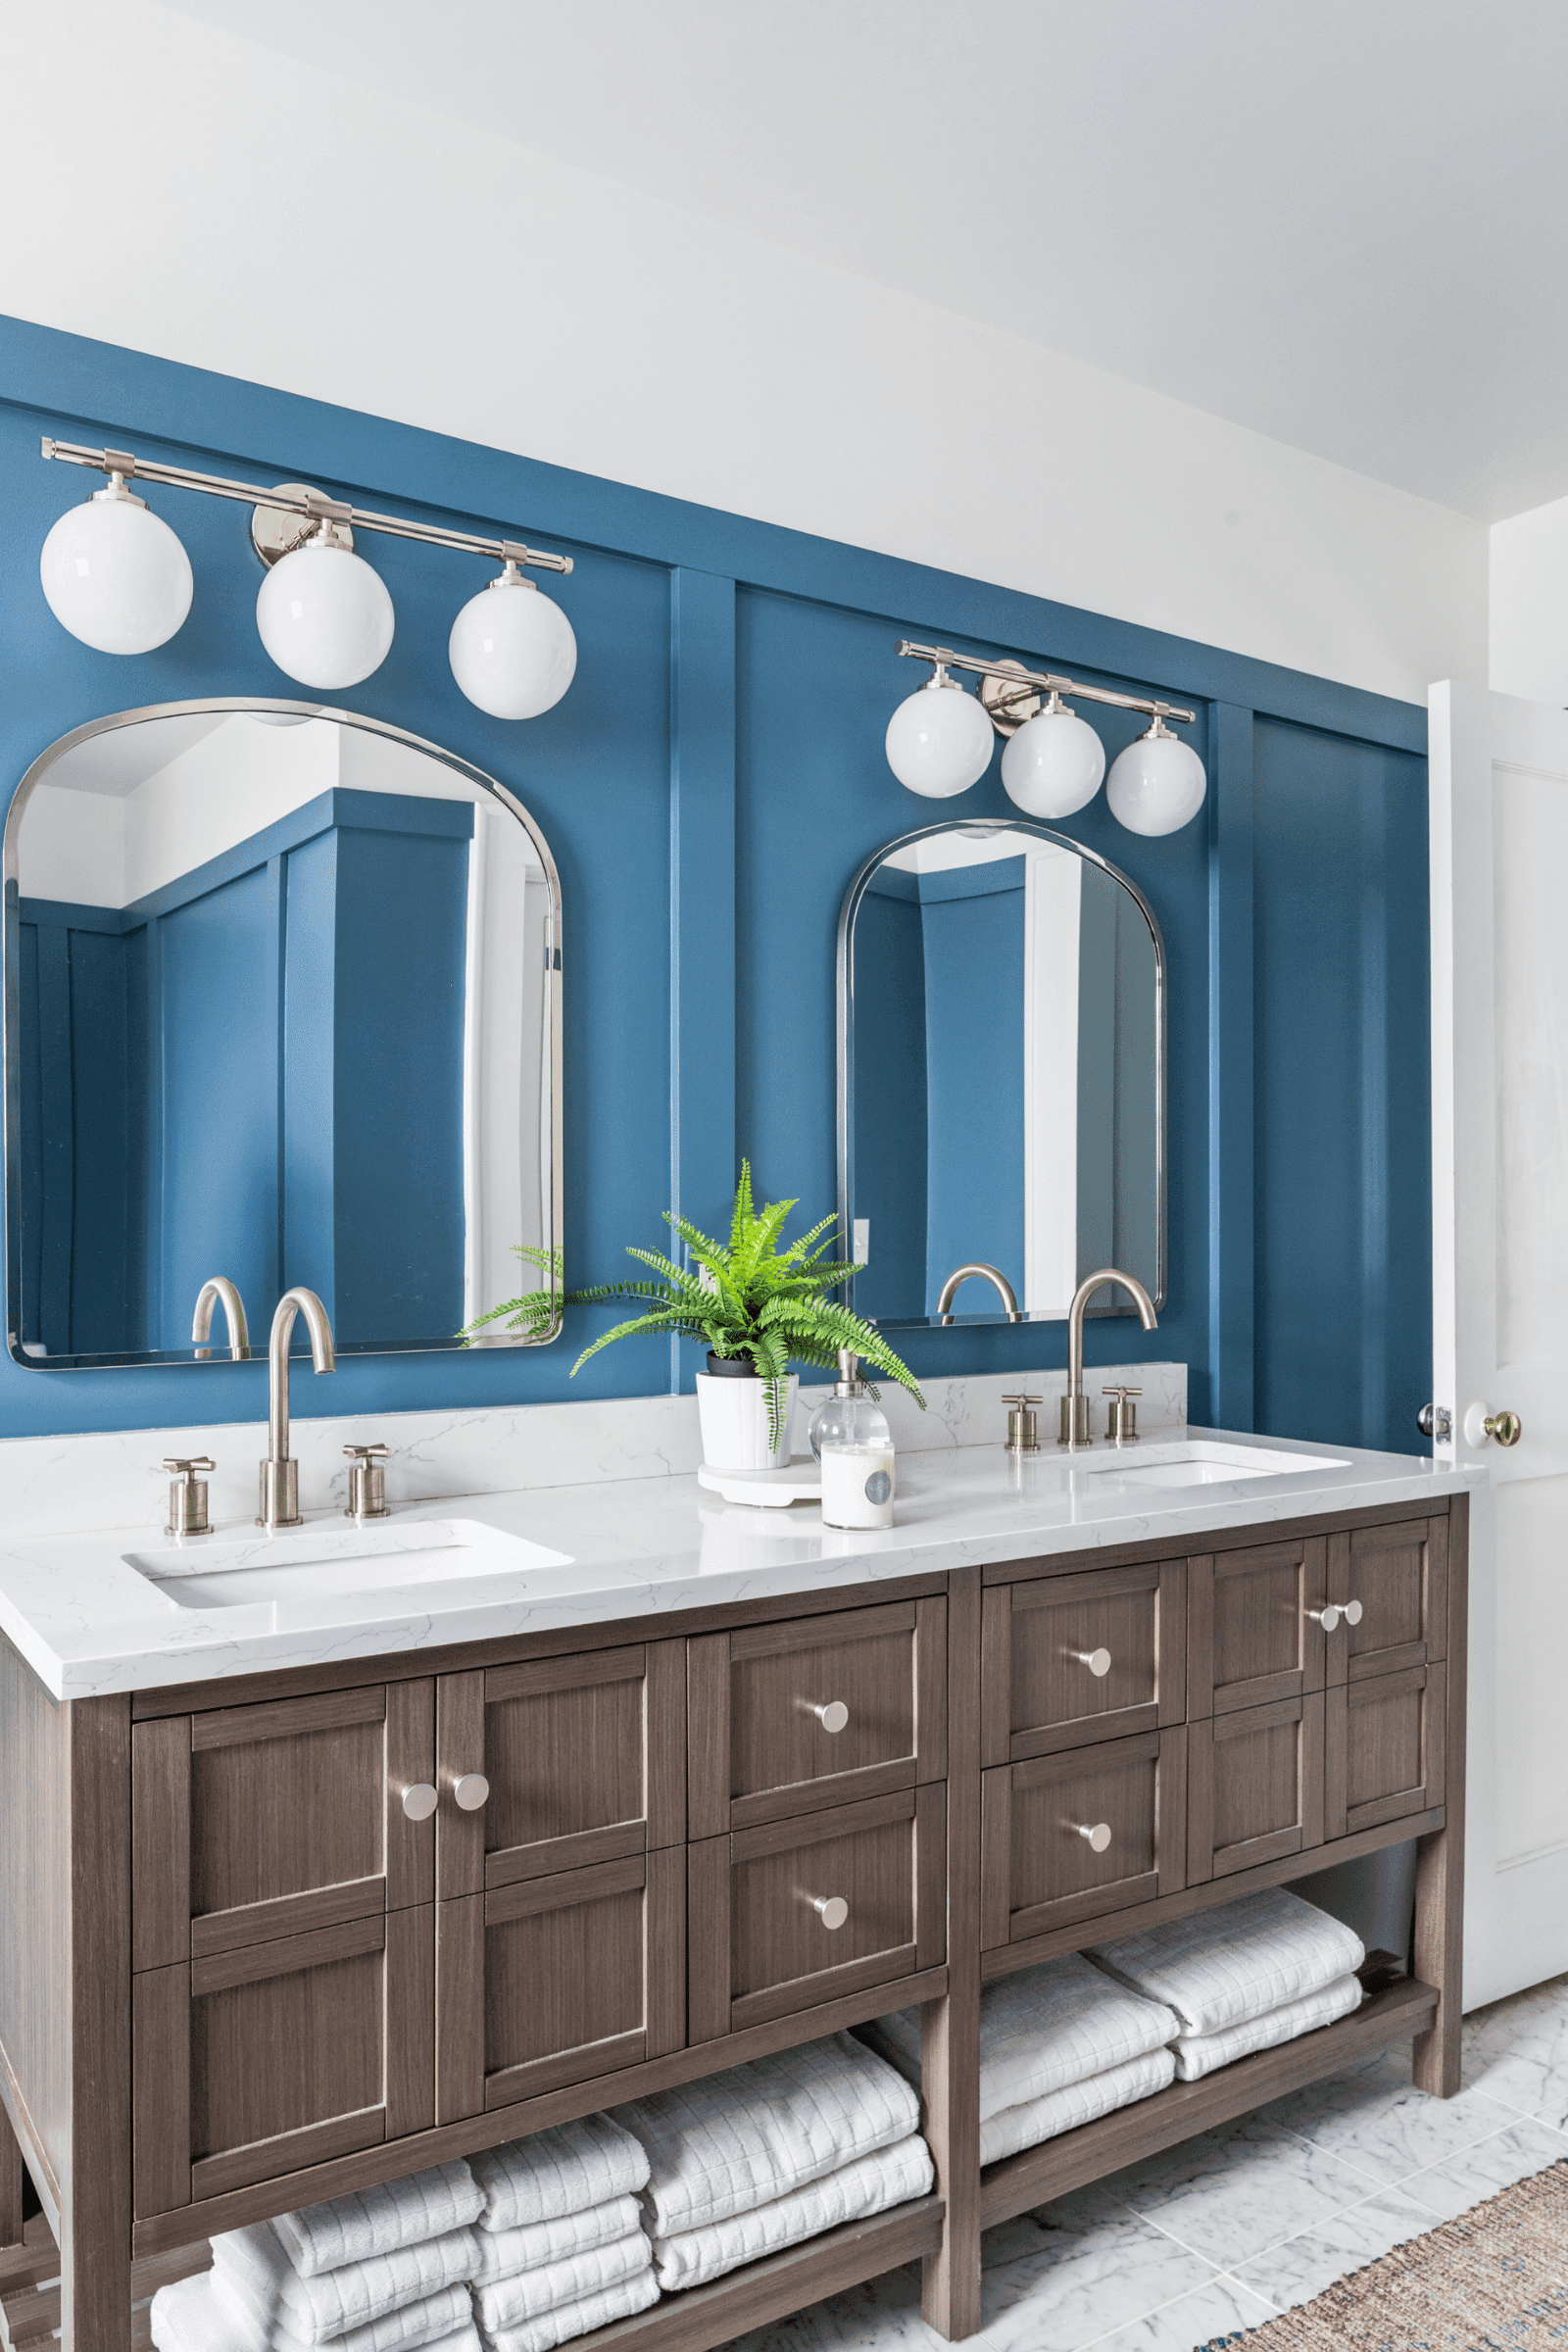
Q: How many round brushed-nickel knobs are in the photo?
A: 8